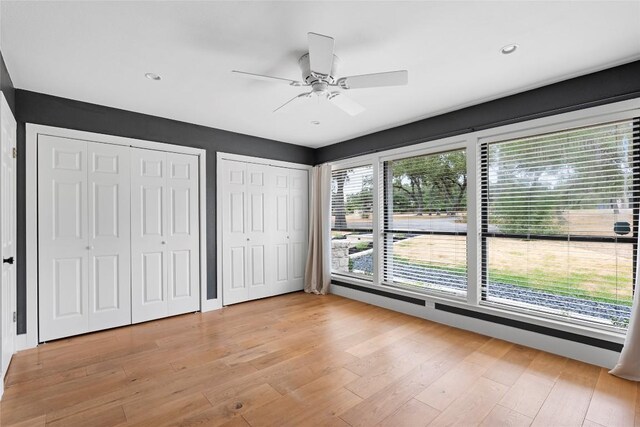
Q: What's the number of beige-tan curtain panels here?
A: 2